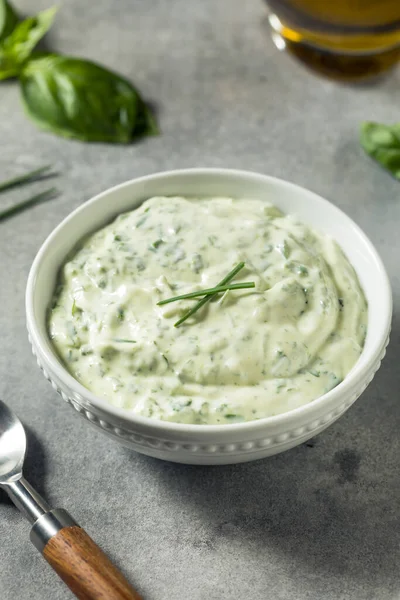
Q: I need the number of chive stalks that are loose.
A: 2